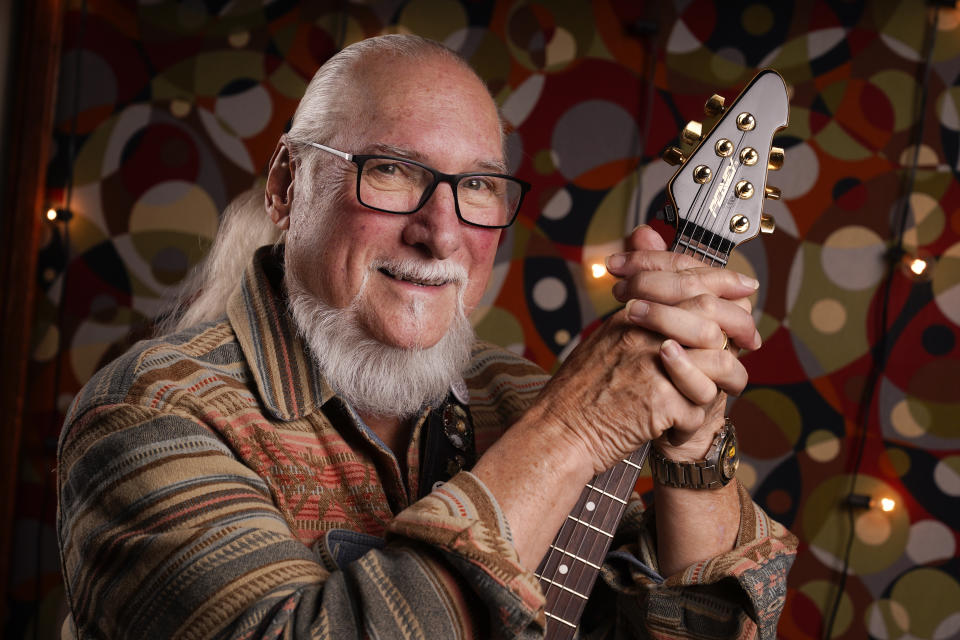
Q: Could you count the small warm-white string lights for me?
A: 4